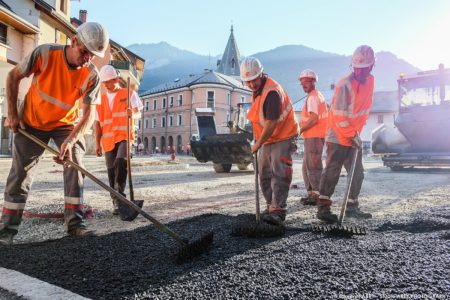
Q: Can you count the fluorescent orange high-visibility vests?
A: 5